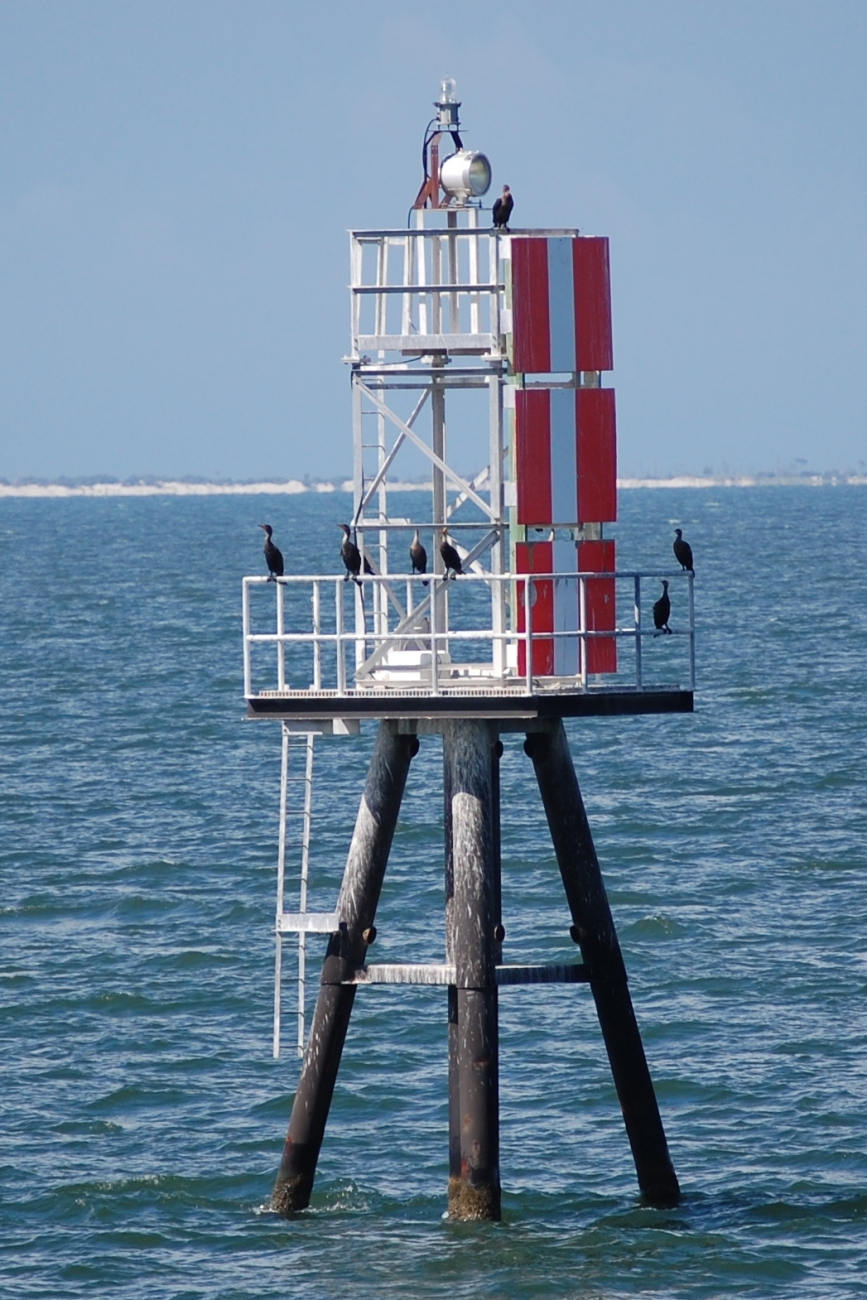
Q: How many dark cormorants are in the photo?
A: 7